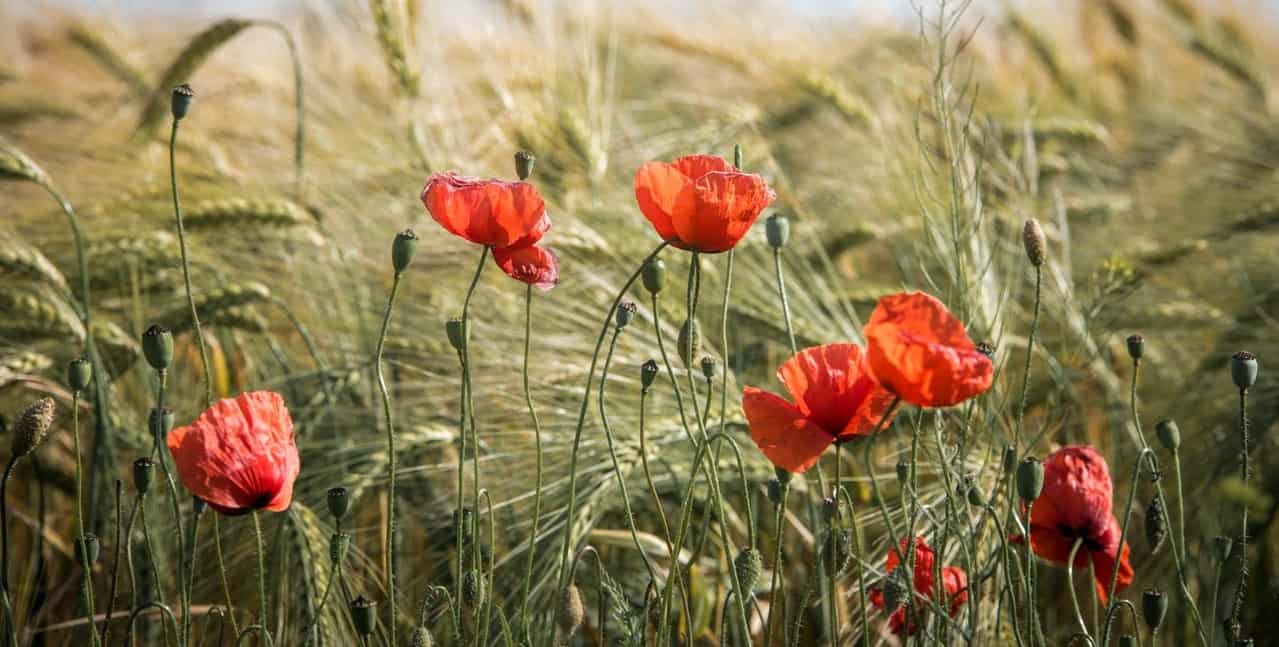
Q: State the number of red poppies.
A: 7